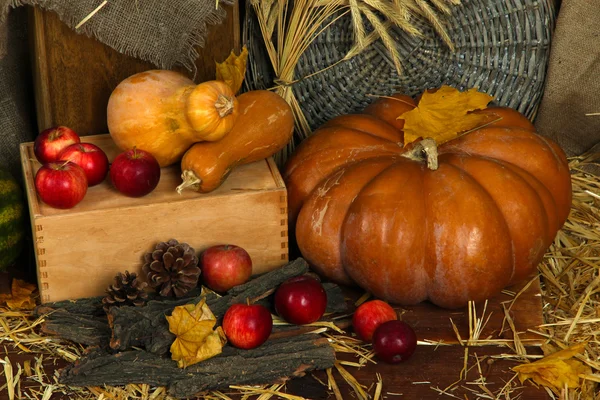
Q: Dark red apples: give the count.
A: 3